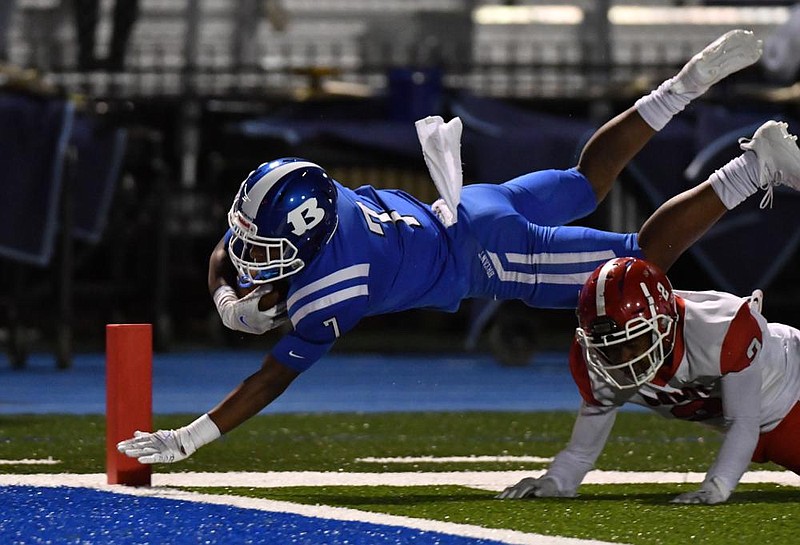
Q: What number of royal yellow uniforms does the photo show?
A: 0